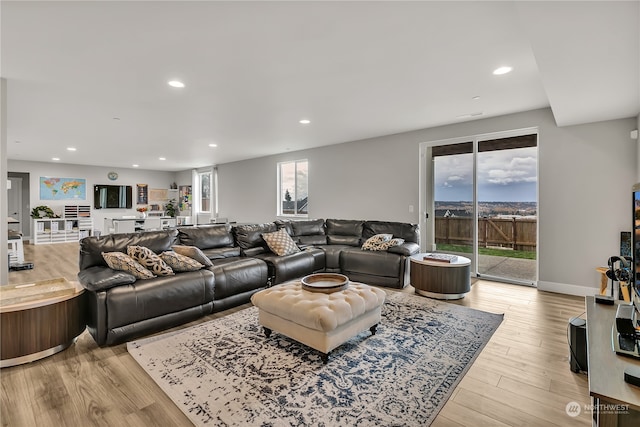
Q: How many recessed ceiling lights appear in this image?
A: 8